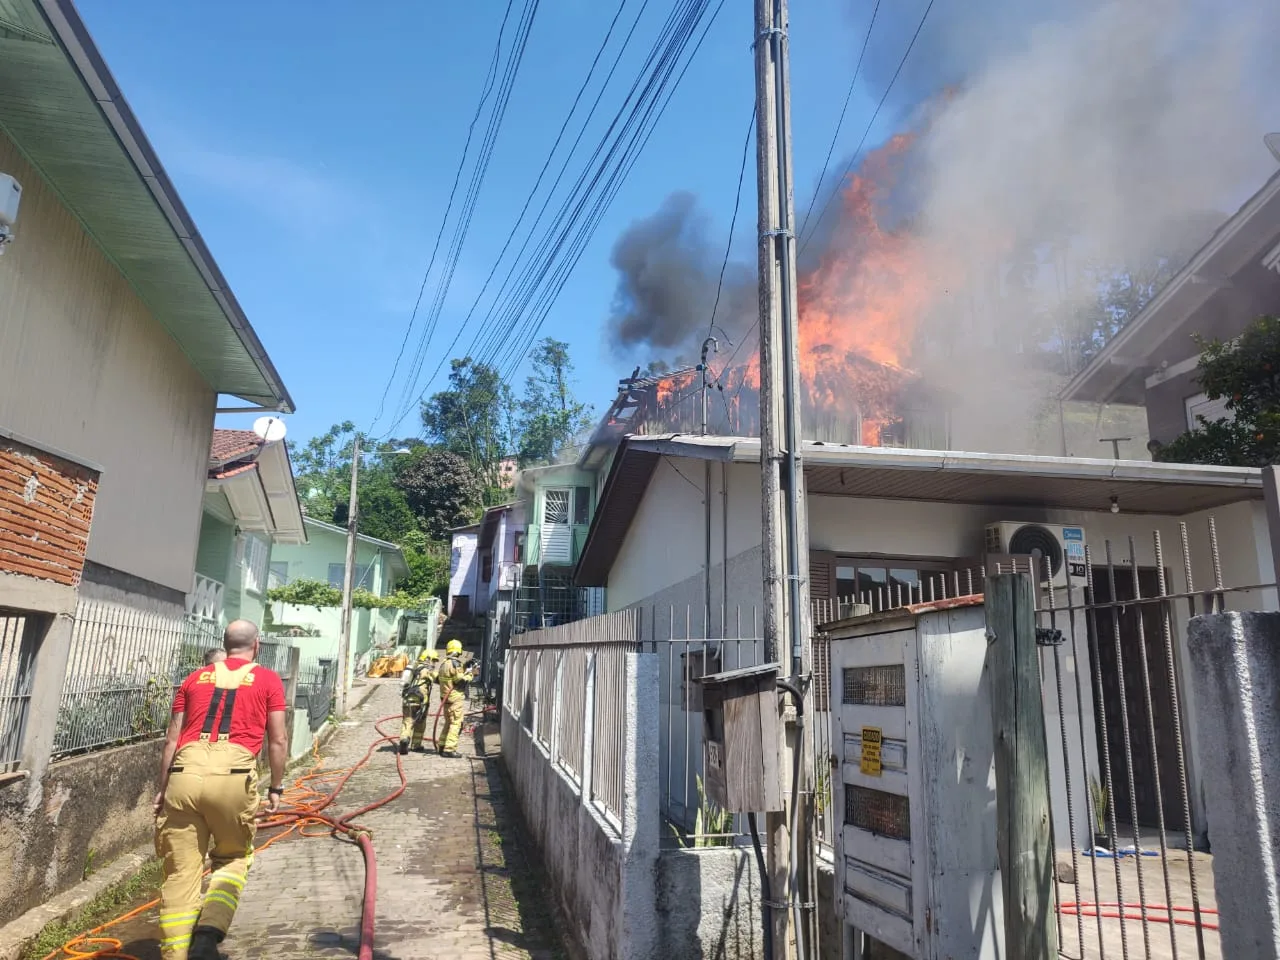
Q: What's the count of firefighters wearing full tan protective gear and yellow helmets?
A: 2